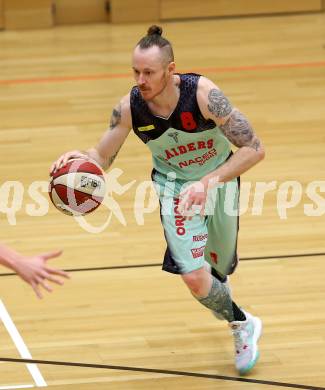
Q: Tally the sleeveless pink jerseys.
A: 0